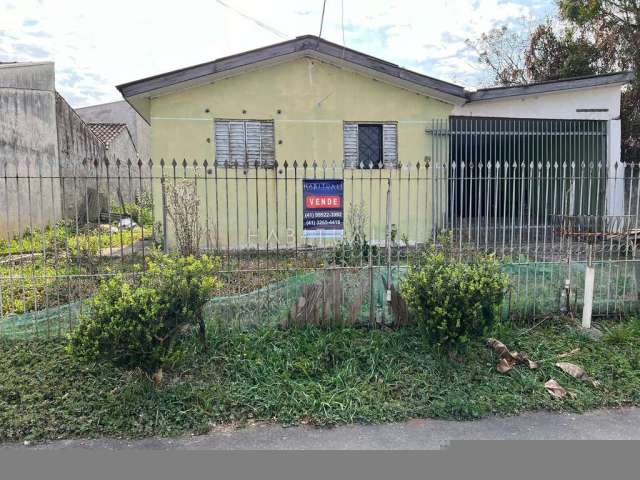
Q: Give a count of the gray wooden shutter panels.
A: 6